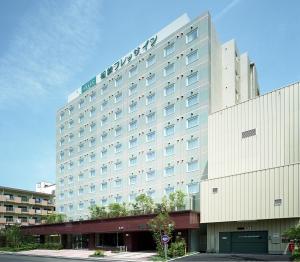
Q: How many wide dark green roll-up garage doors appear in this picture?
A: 1